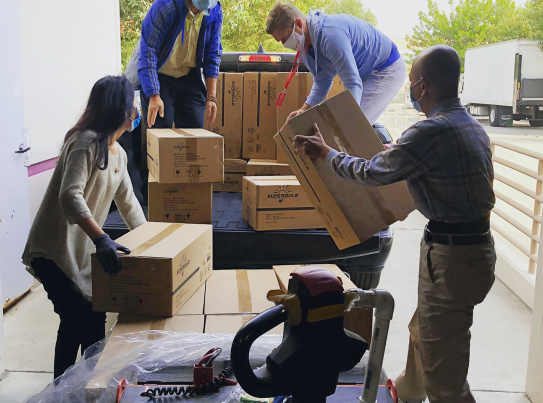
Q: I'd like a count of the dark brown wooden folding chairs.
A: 0